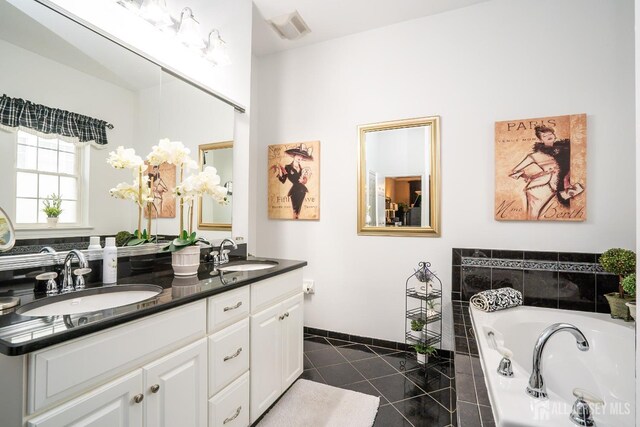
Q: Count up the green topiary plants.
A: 2